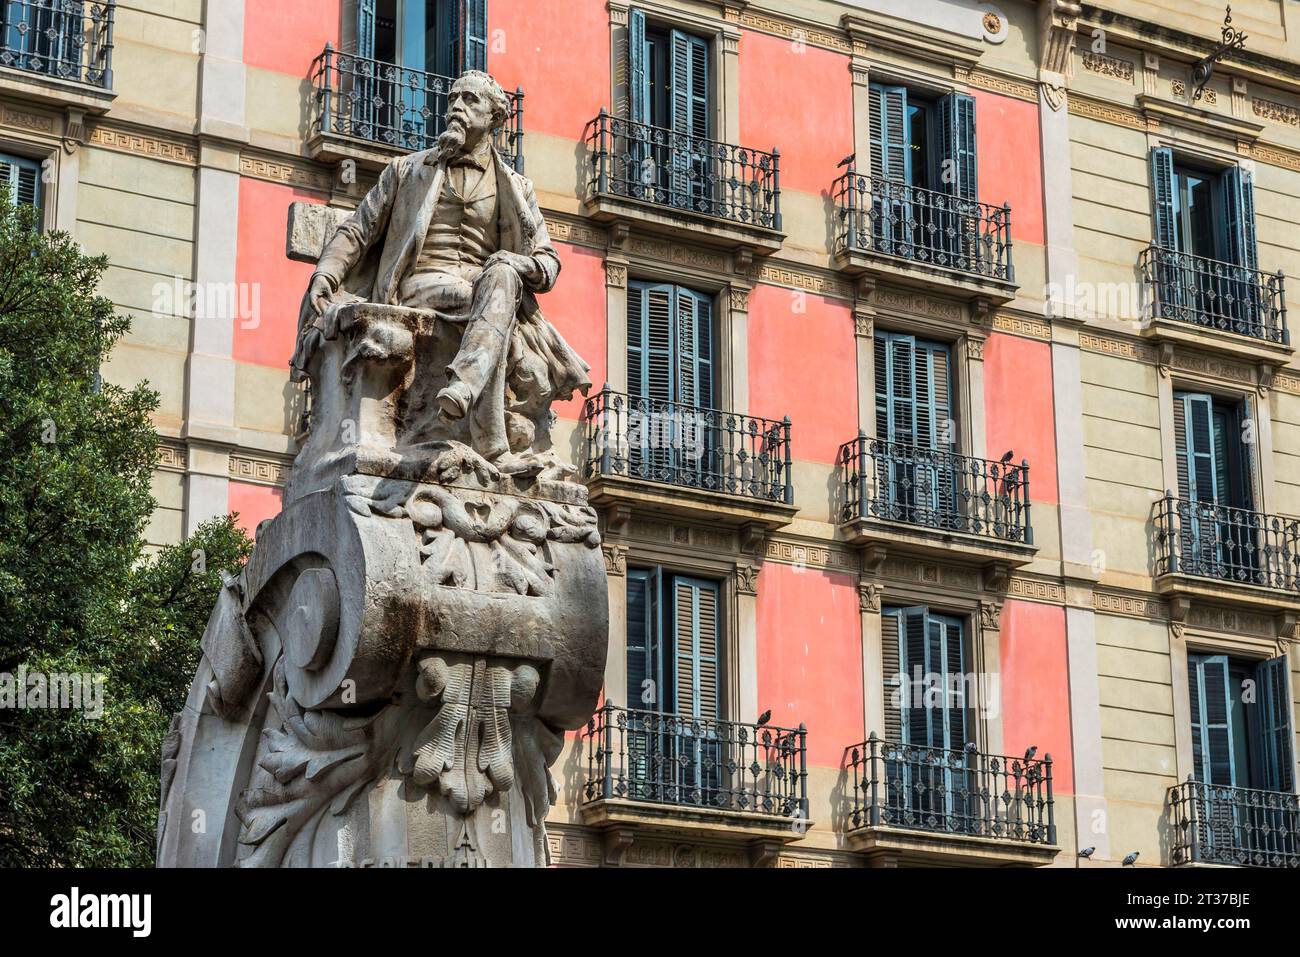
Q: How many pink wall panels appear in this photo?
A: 12